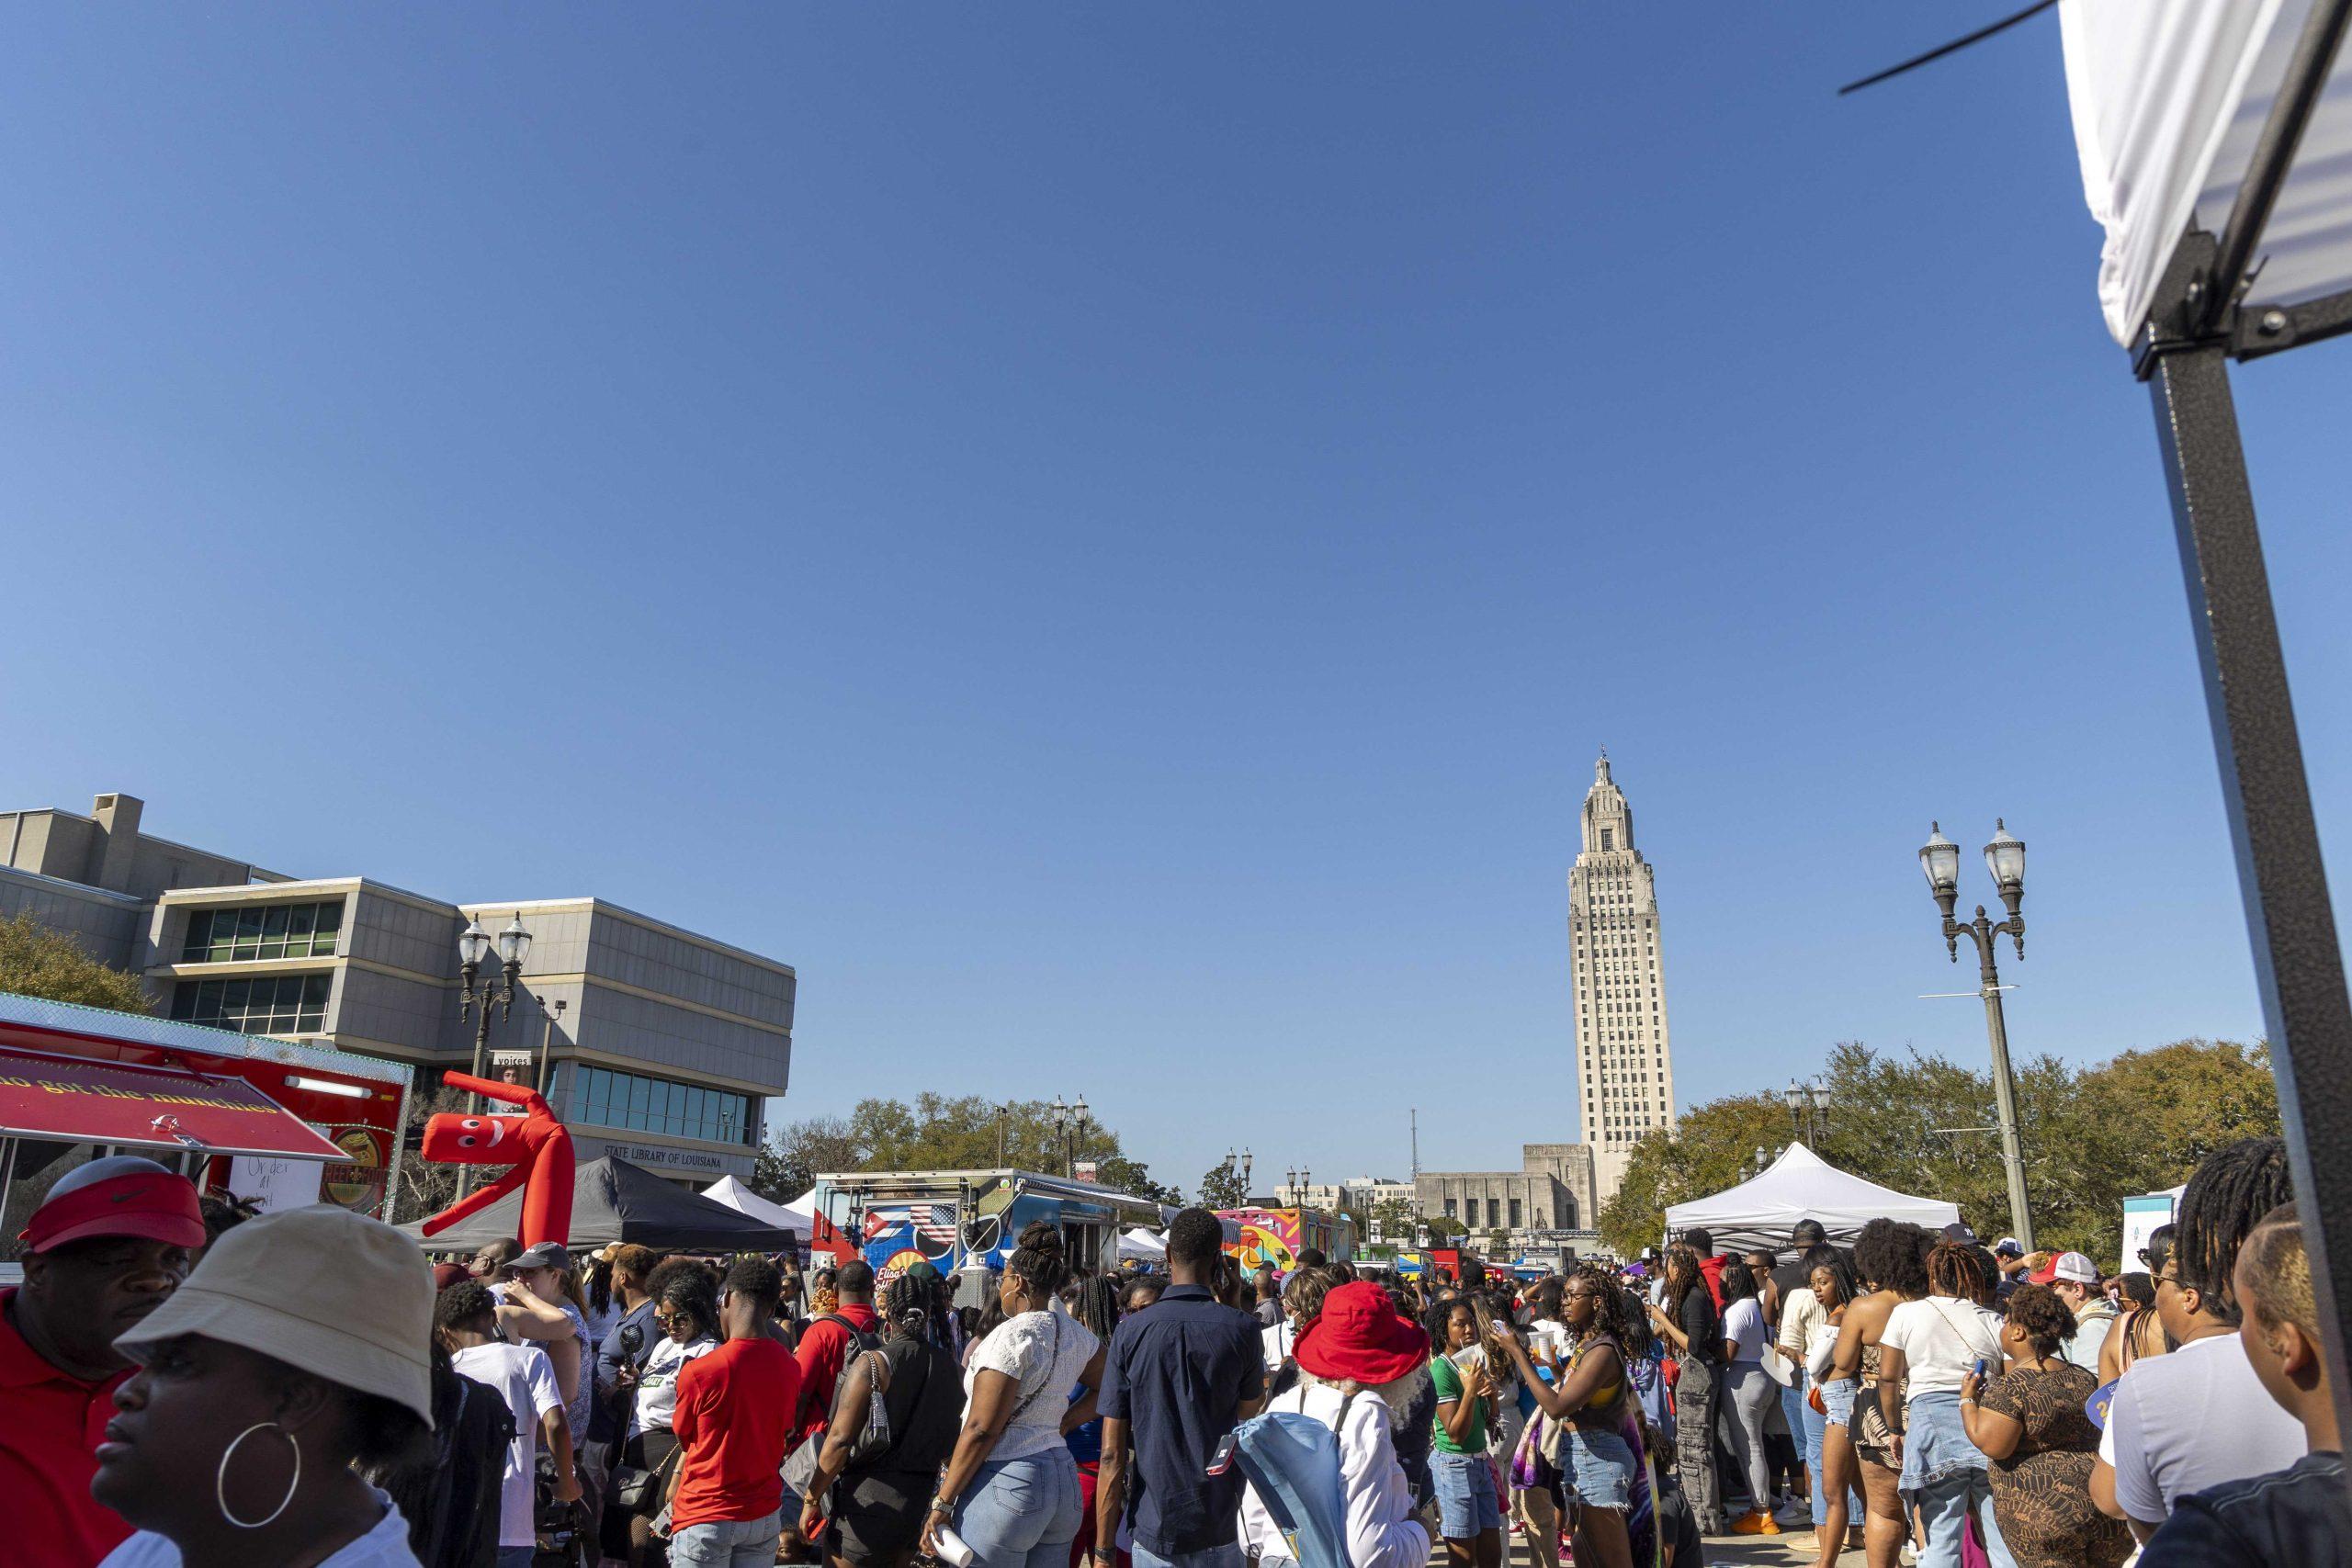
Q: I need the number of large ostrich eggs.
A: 0